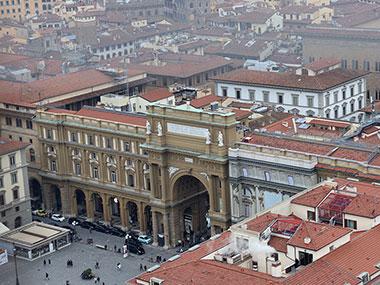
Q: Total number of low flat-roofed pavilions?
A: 1